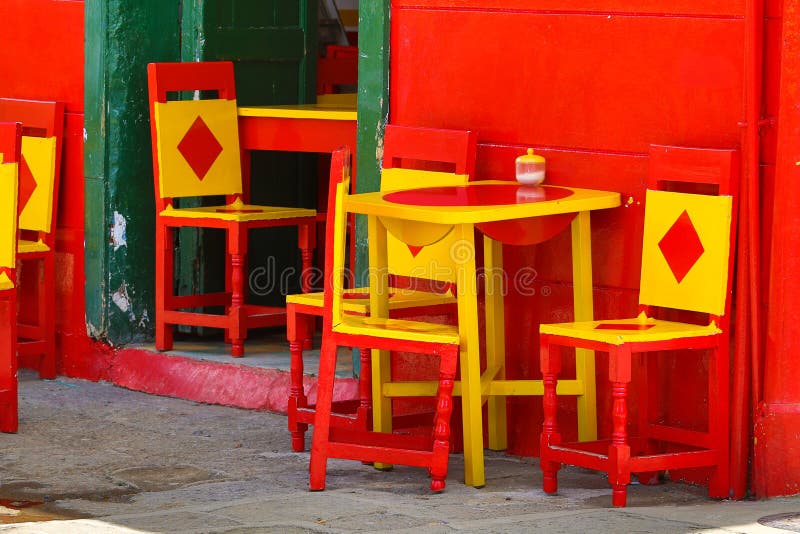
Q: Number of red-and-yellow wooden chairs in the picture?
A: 6